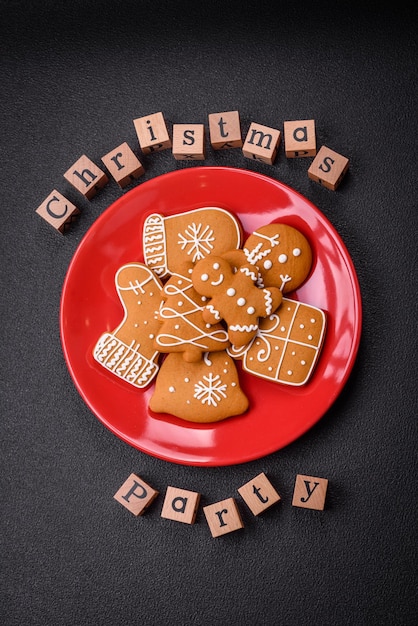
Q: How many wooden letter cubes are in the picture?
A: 14